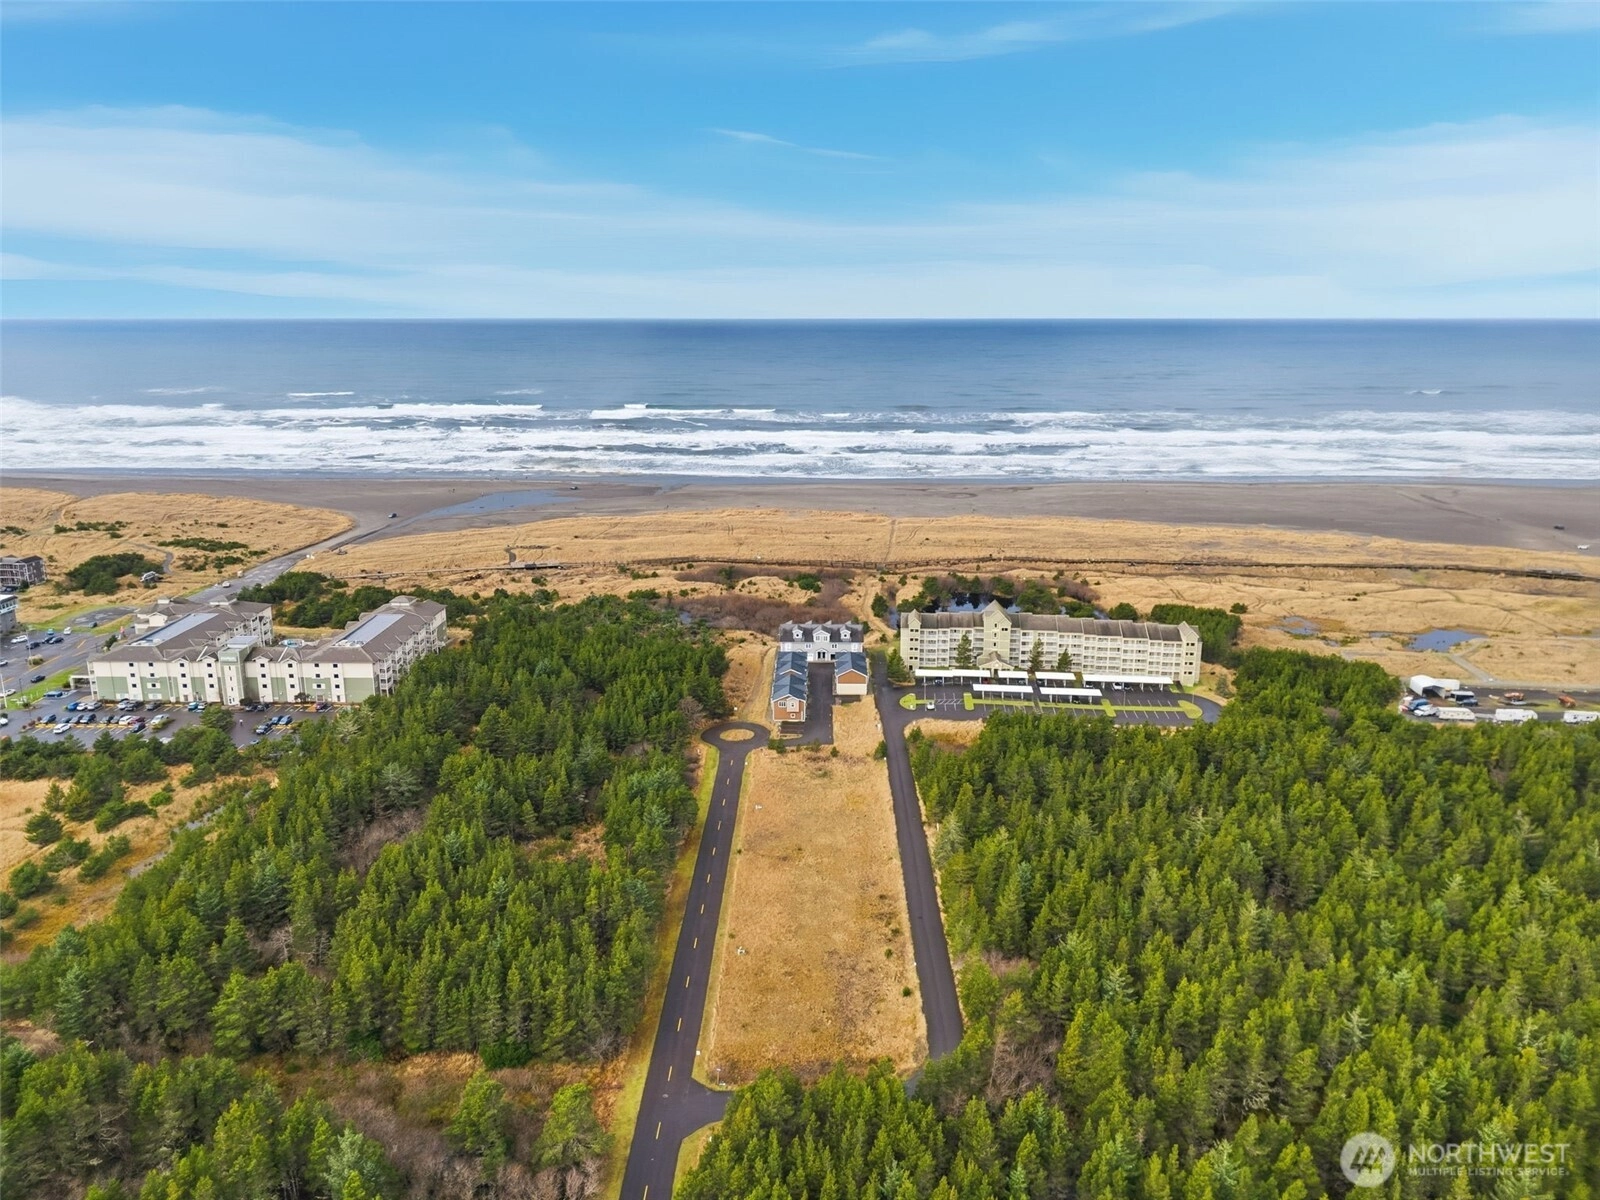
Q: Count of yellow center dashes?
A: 13